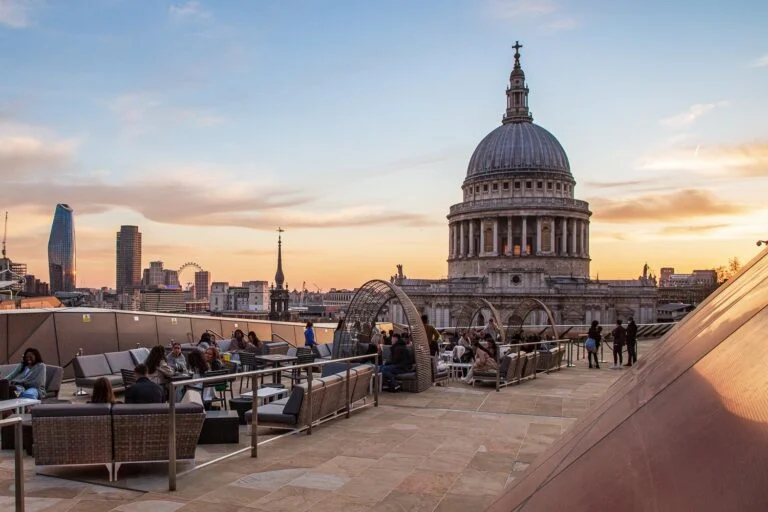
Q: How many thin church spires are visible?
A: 1